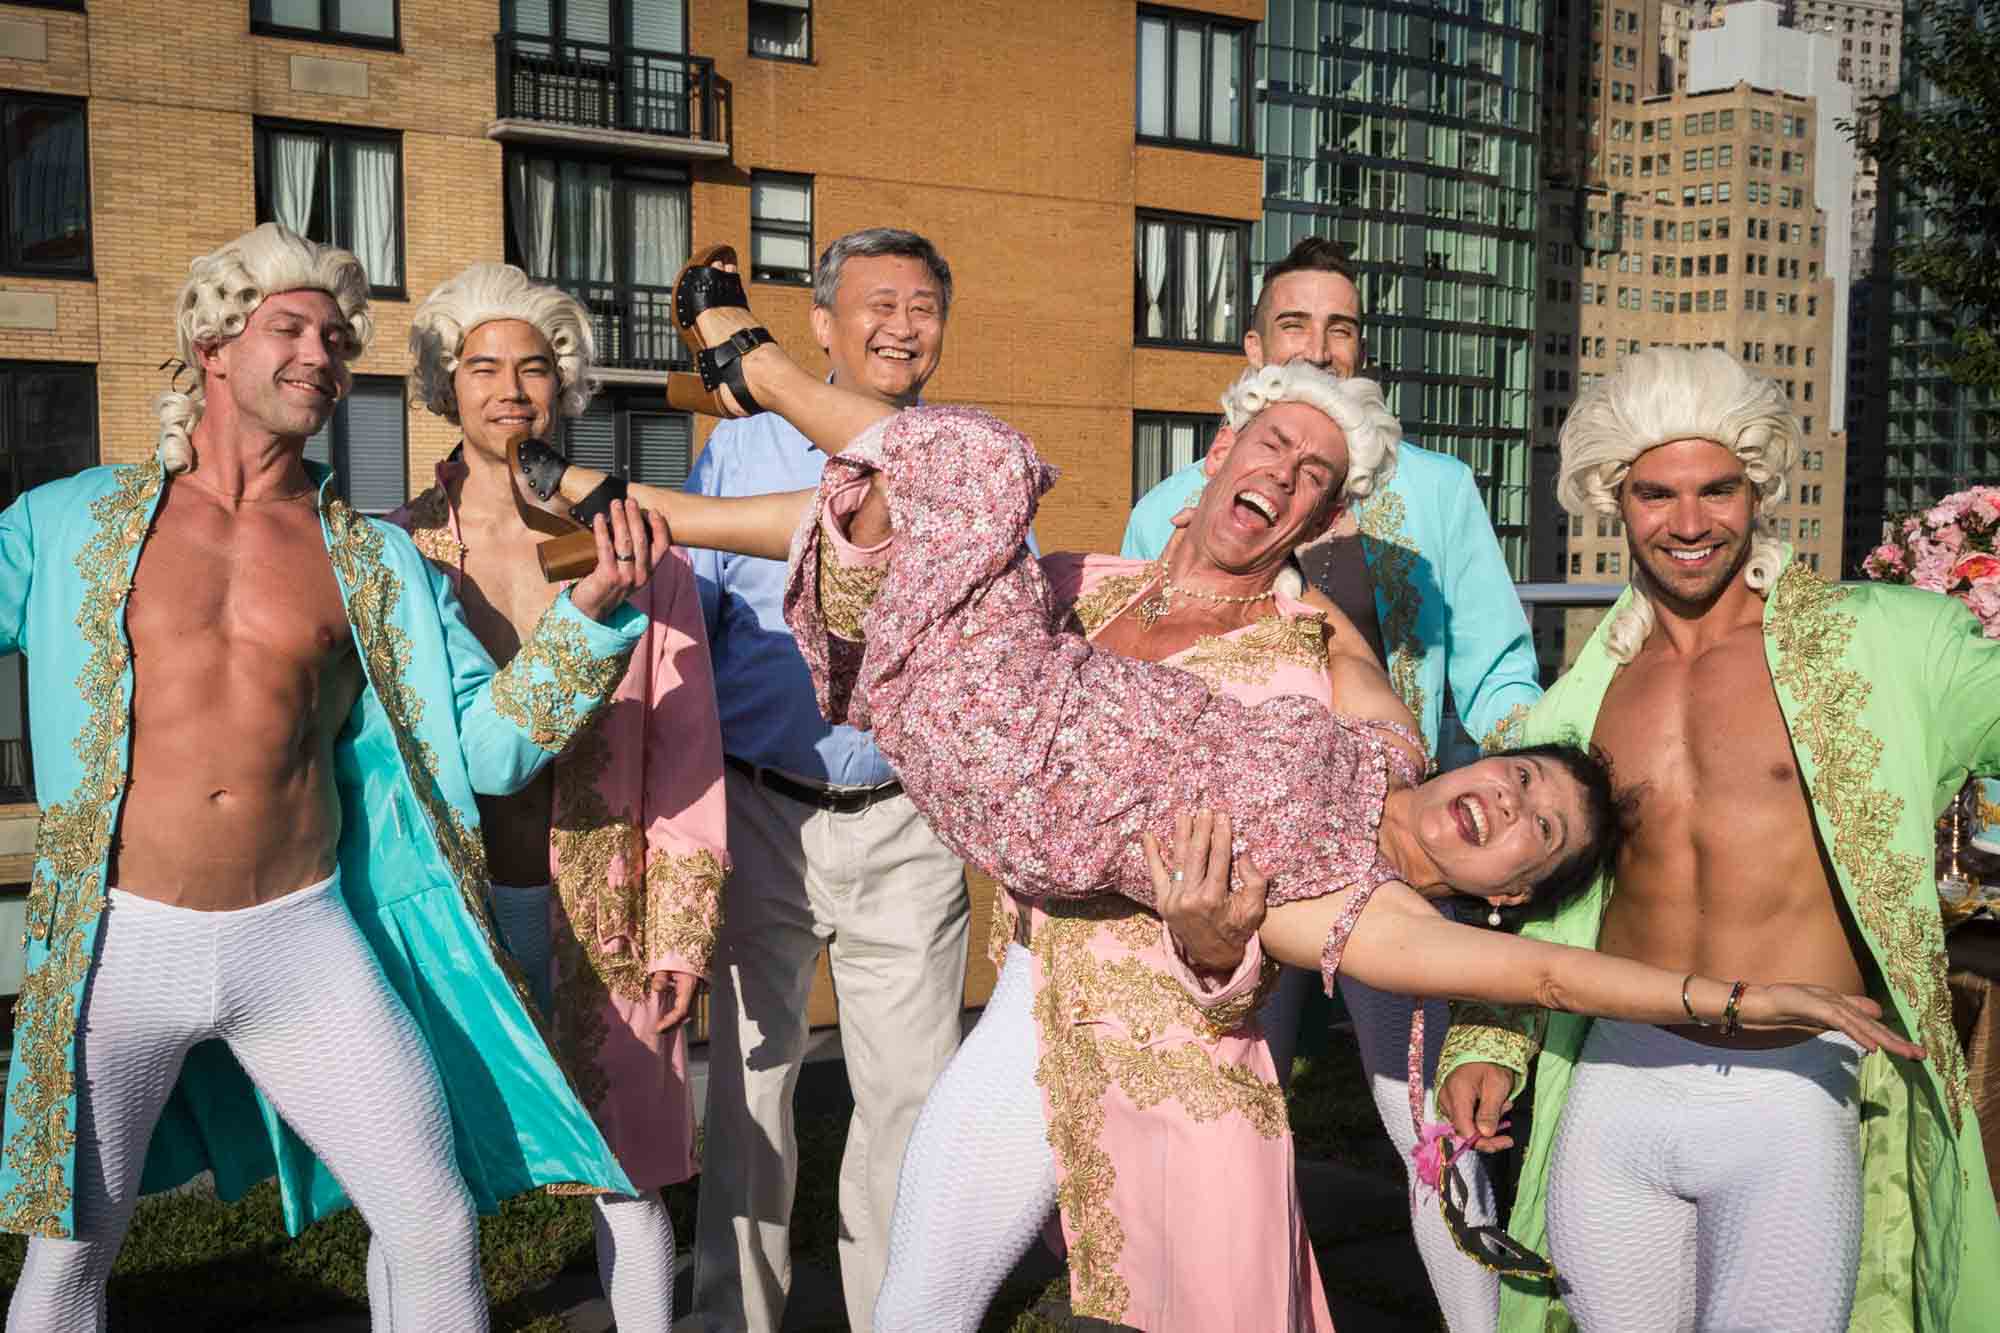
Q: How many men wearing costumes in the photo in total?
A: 5